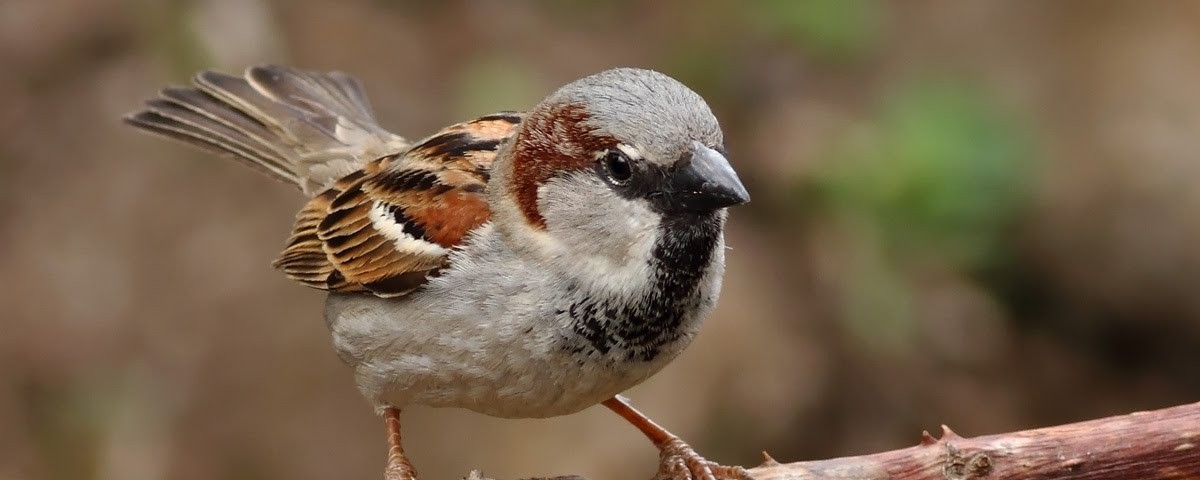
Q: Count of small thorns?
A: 3